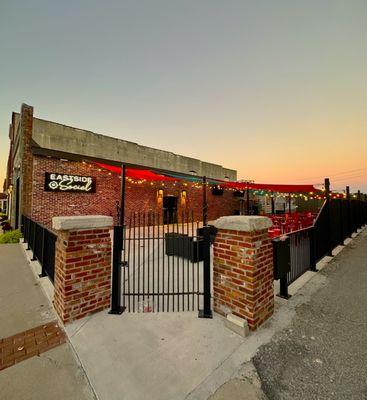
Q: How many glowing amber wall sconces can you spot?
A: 2